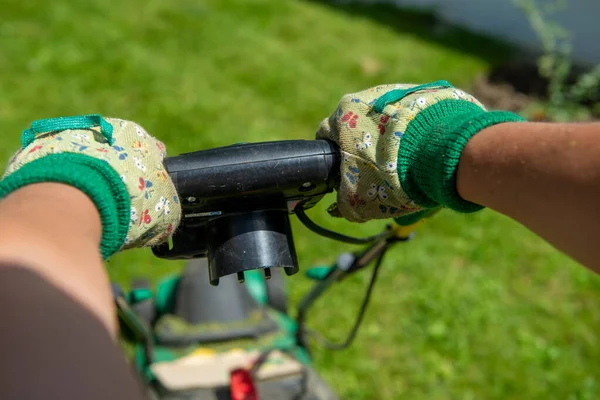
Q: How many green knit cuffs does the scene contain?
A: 2